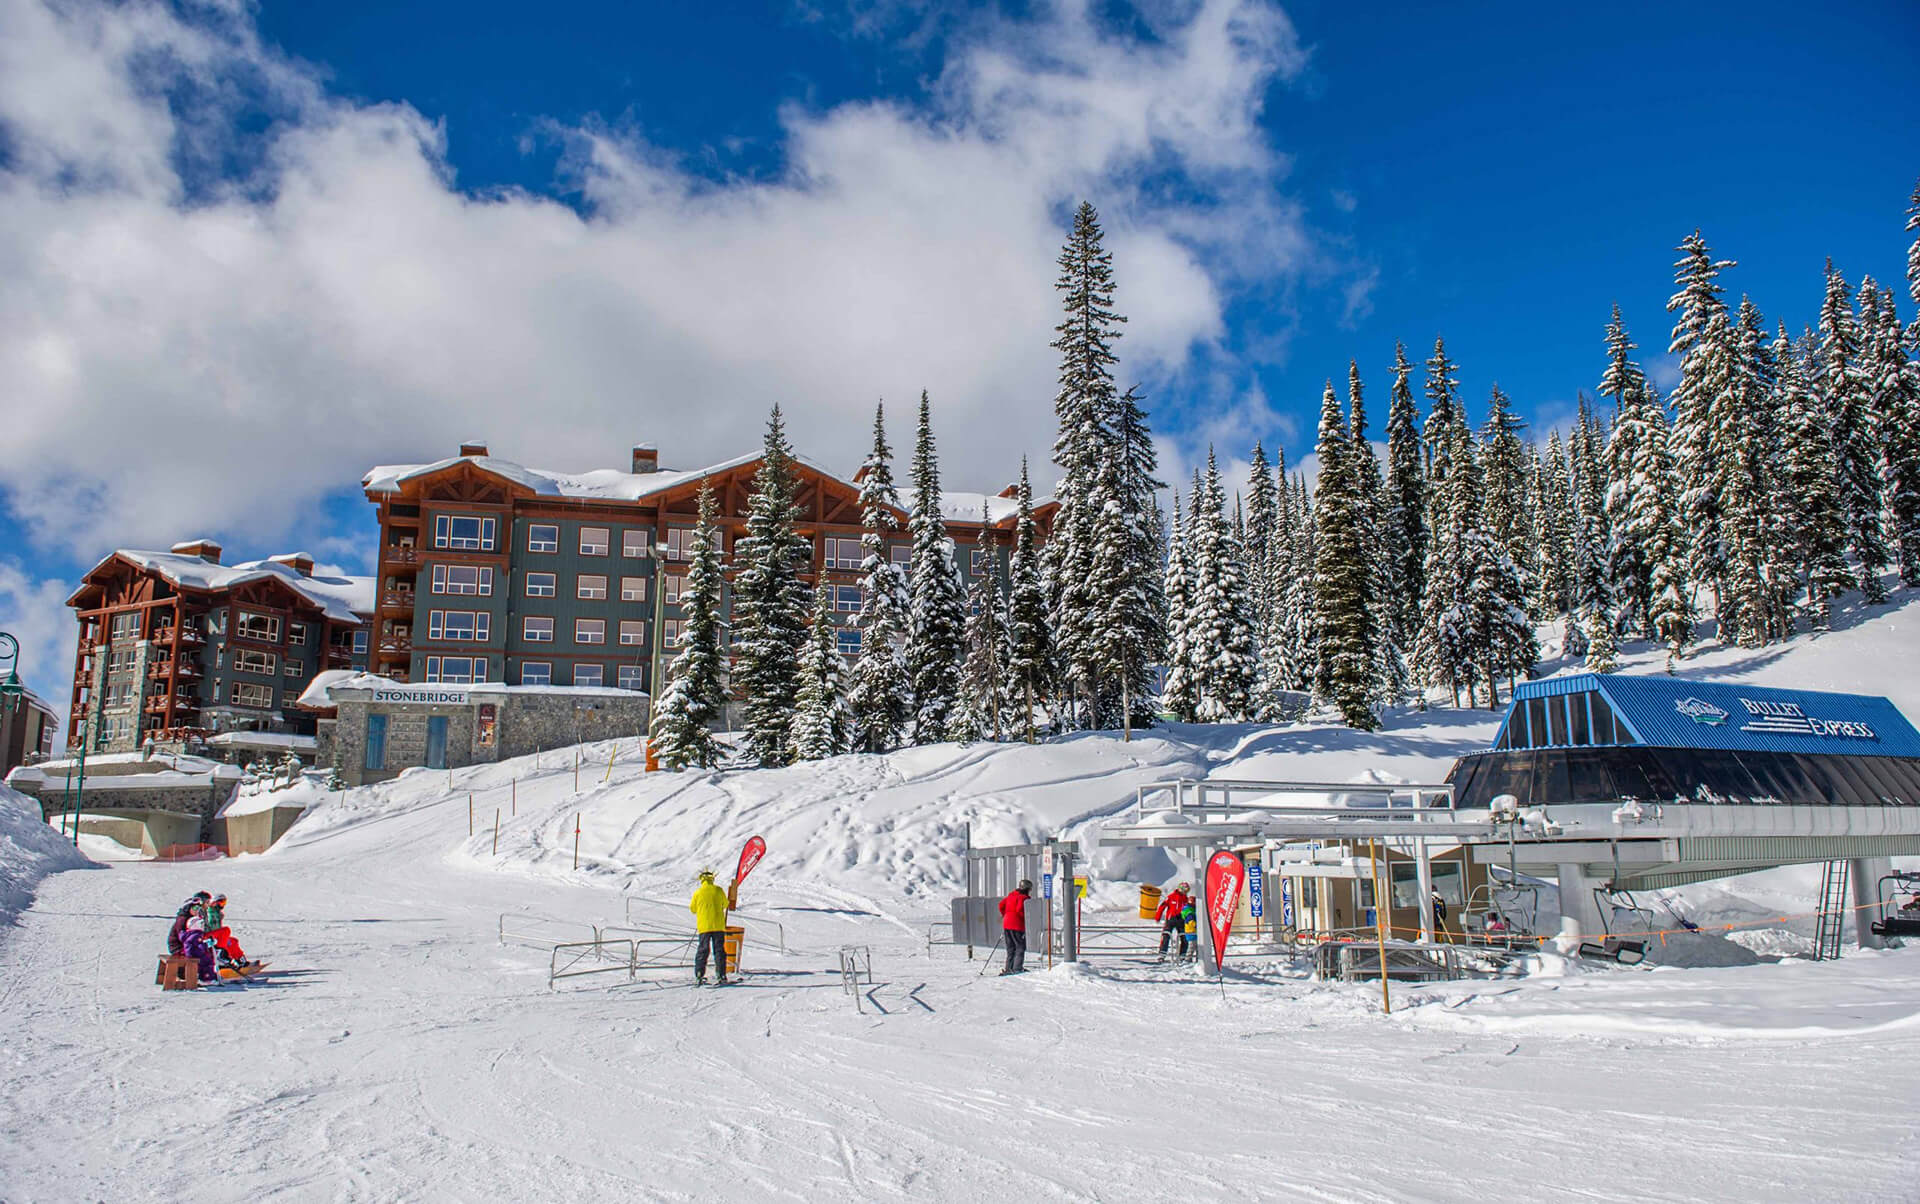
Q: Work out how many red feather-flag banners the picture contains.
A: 2